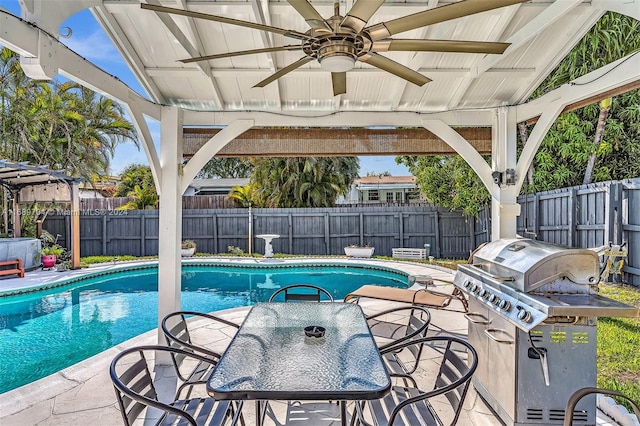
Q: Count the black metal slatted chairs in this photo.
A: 5